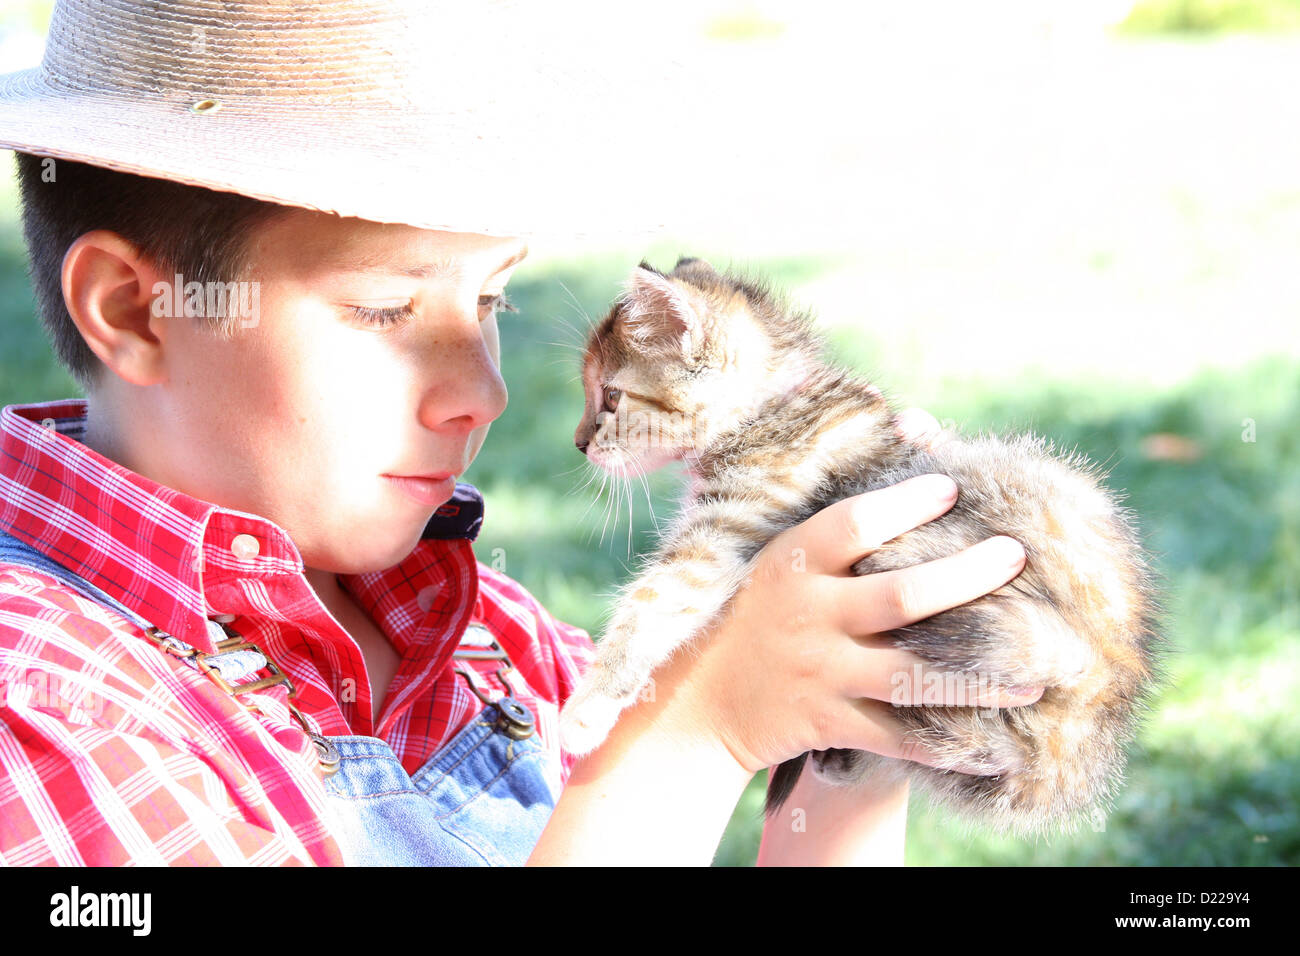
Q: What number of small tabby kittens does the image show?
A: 1